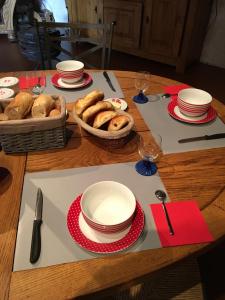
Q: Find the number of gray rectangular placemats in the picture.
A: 3